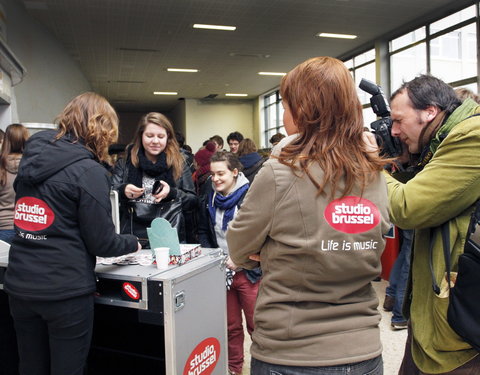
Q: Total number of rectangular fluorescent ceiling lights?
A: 6